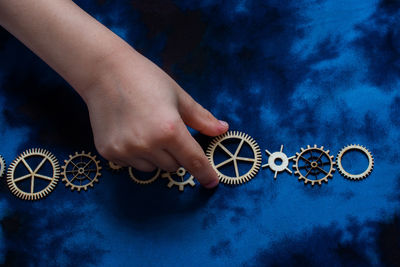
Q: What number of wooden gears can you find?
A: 10